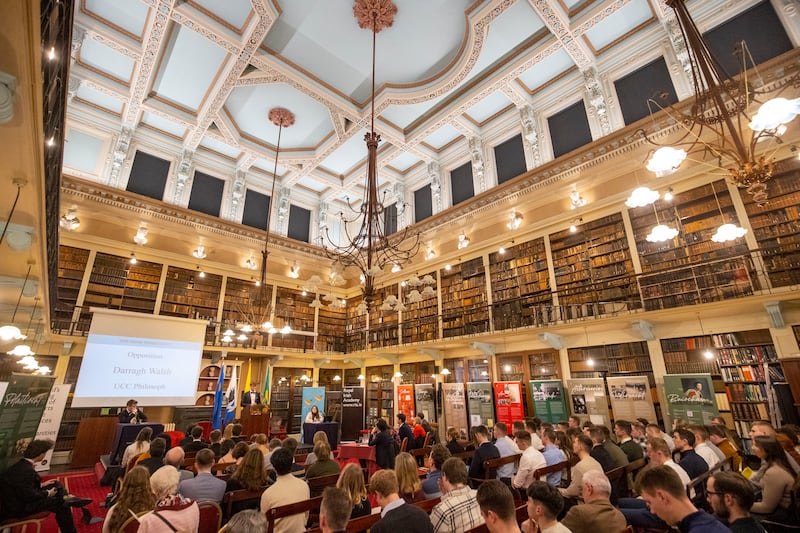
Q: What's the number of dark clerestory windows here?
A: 11